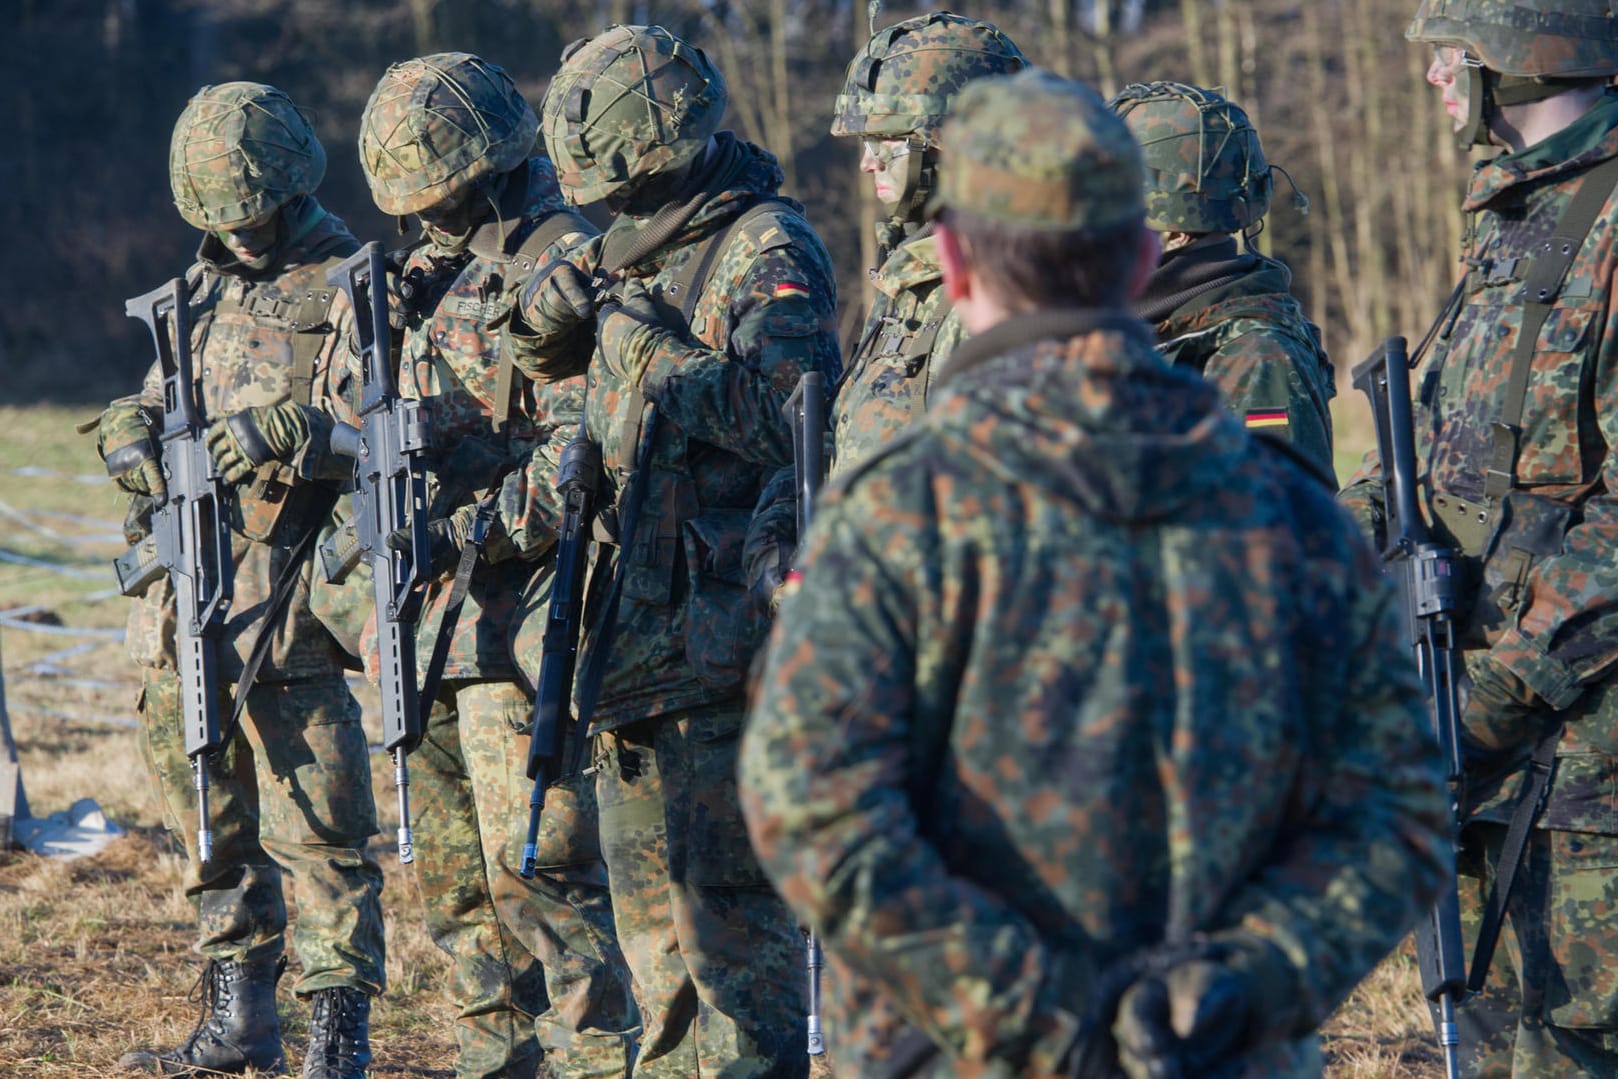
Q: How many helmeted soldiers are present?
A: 6